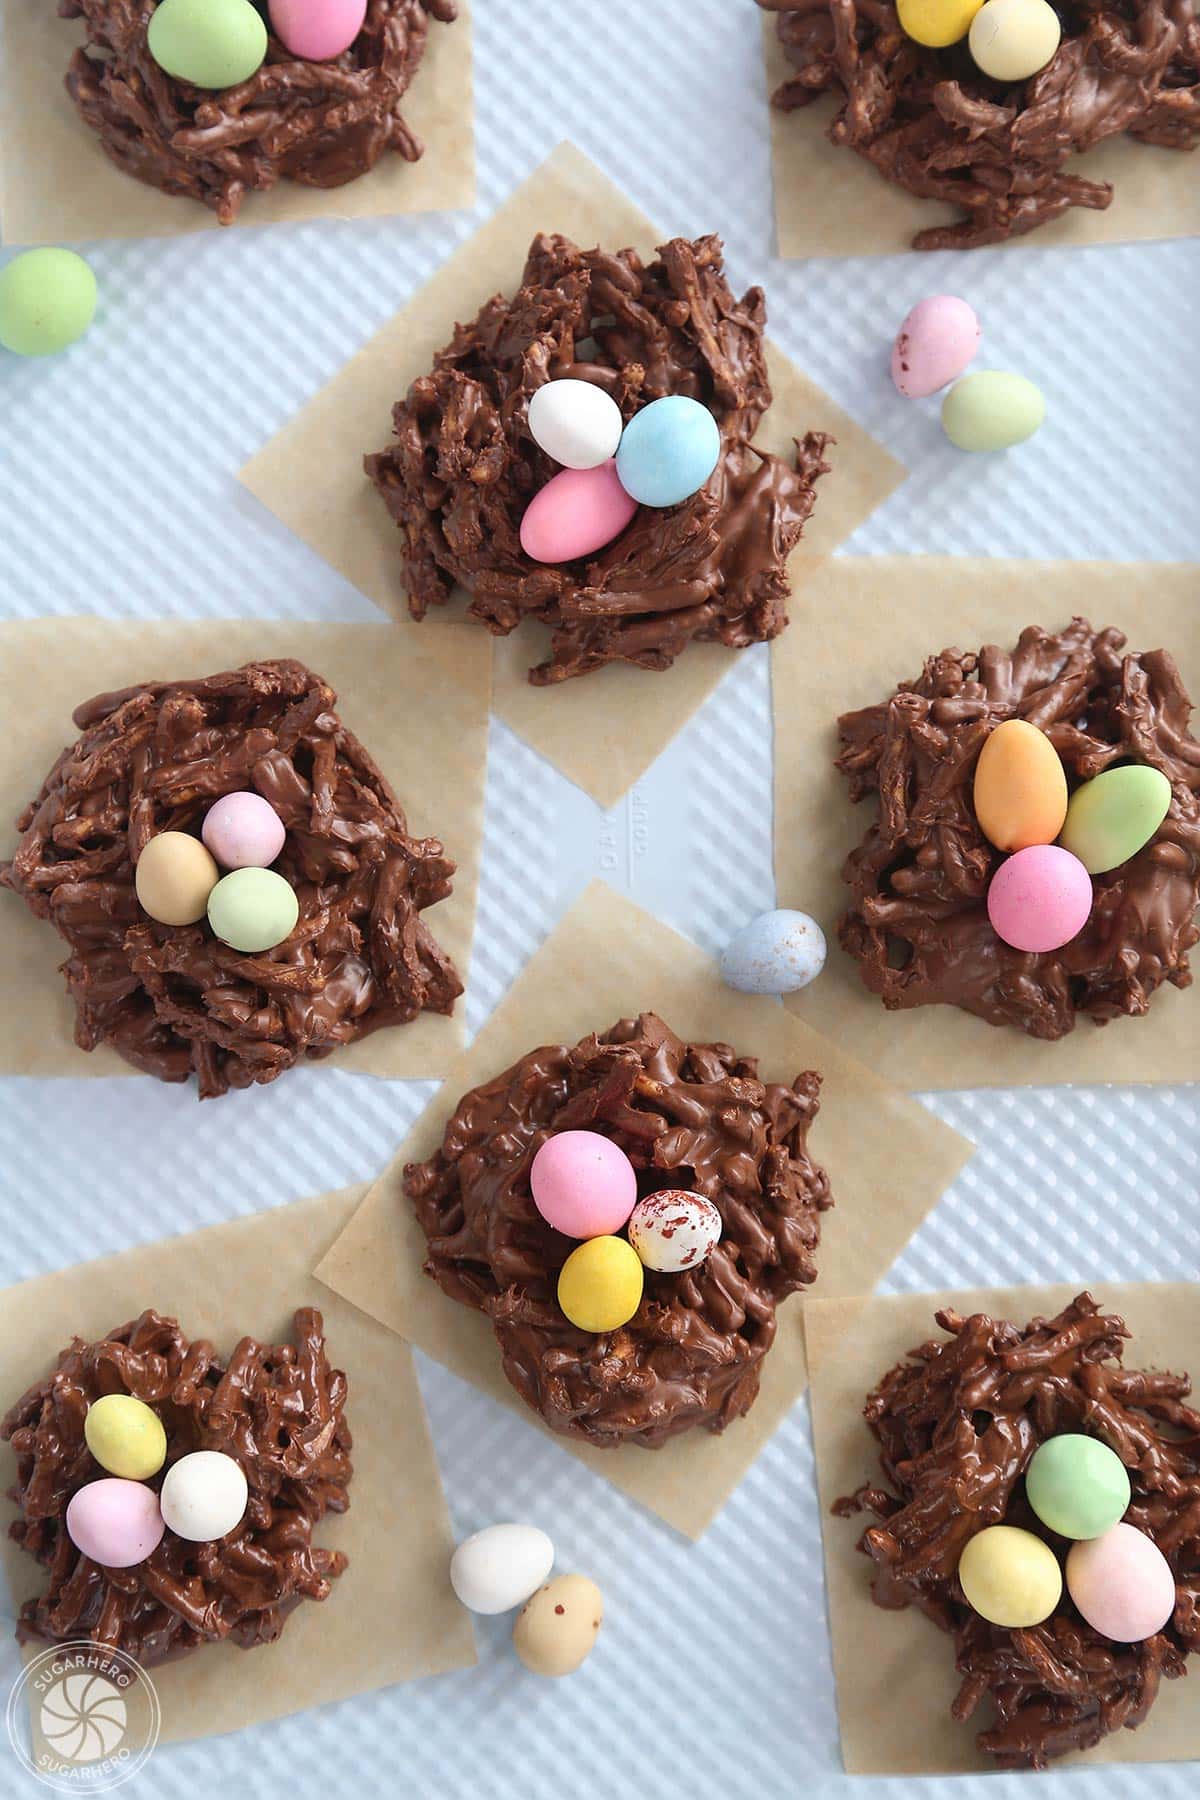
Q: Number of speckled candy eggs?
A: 4